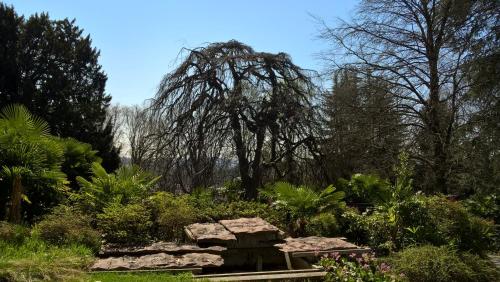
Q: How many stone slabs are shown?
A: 5